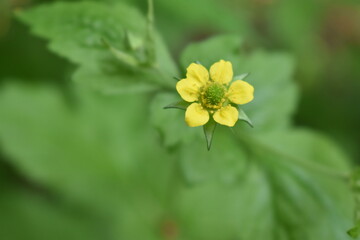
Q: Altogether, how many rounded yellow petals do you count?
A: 6